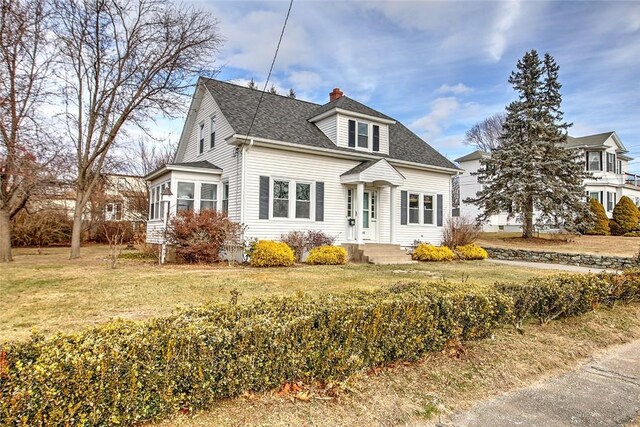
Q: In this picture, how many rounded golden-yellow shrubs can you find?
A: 4